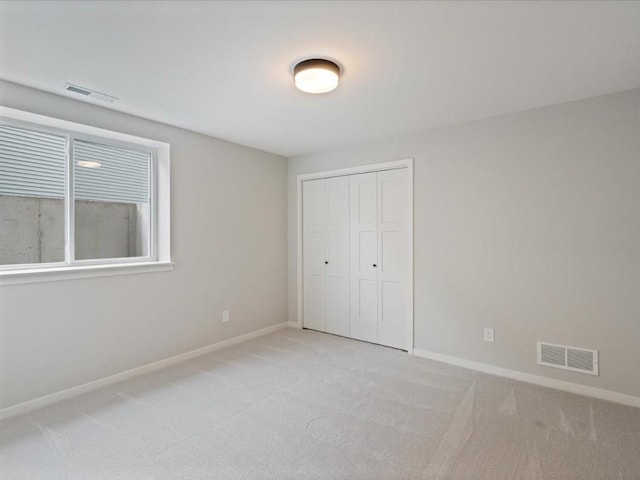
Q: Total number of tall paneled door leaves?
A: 4